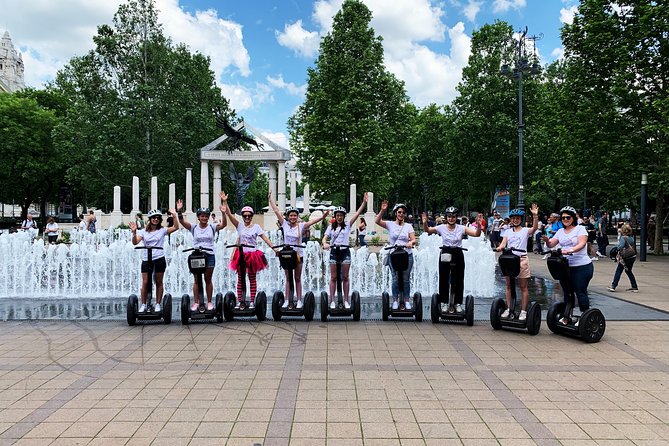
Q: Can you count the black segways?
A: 9